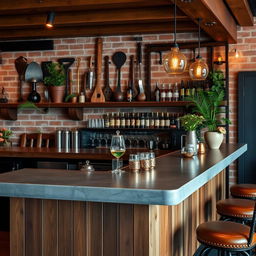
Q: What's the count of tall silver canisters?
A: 3